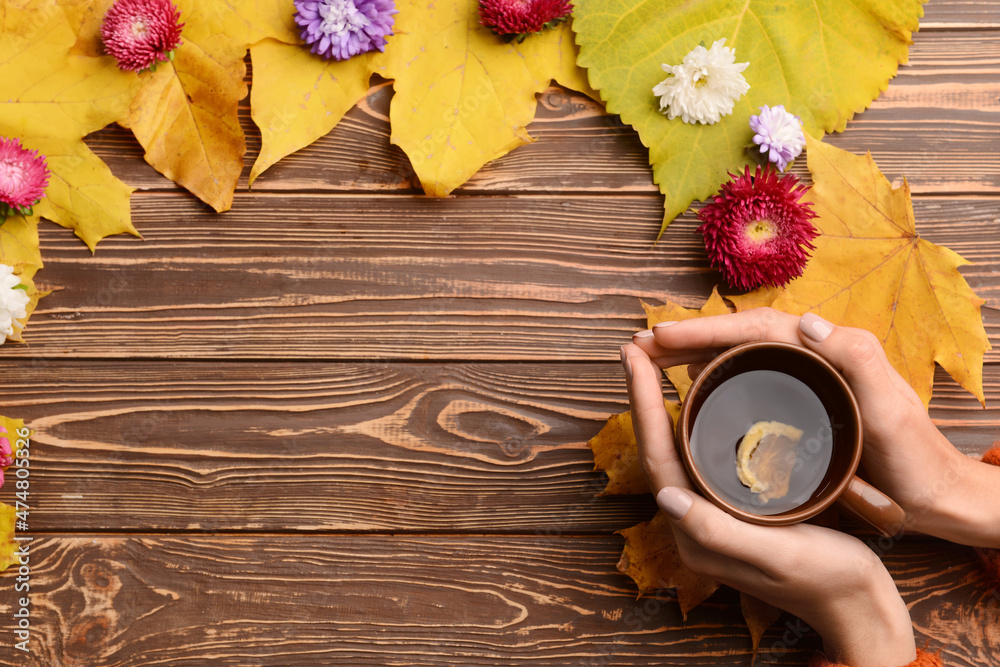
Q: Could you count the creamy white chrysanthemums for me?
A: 2